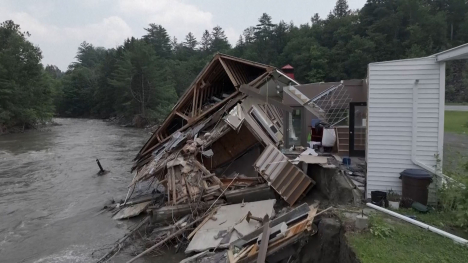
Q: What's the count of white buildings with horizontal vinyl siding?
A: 1